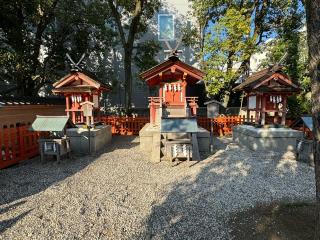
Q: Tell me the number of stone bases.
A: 3